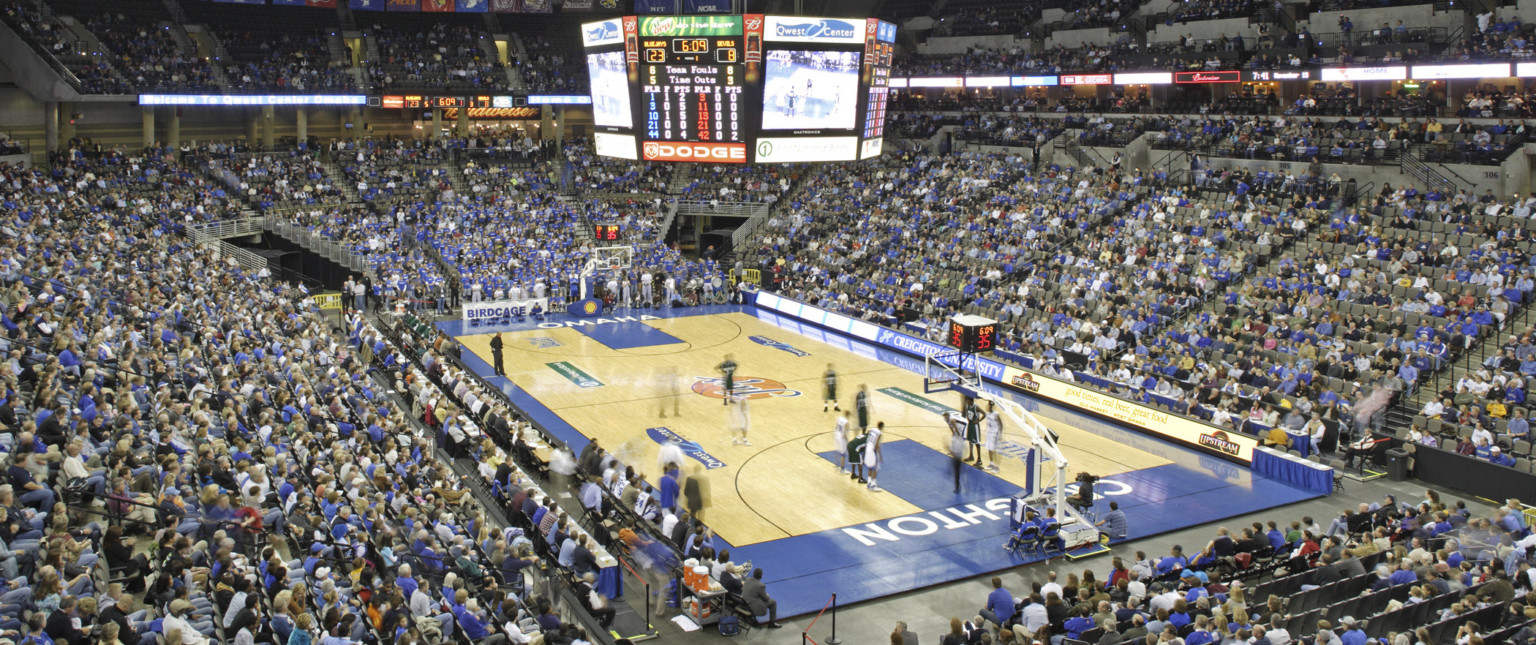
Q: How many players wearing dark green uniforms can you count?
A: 5